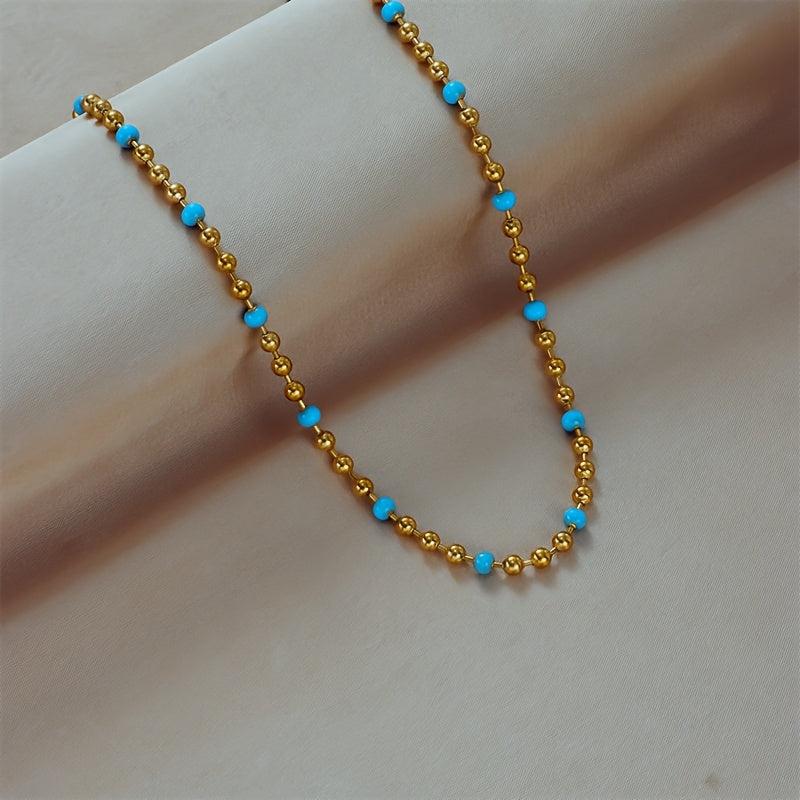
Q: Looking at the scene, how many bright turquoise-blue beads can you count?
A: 13